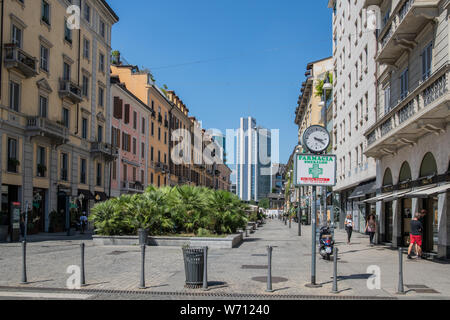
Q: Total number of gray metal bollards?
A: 7